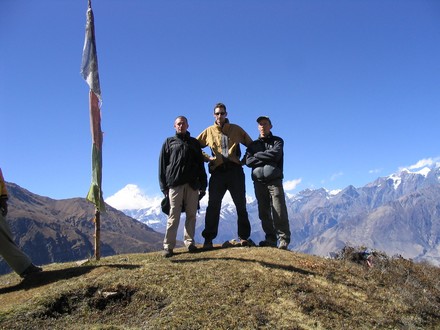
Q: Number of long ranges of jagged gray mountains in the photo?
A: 1